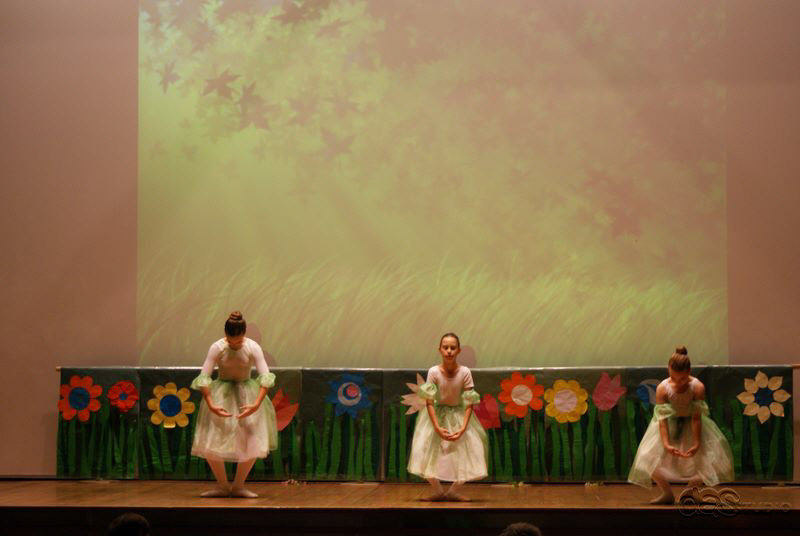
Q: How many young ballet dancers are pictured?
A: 3